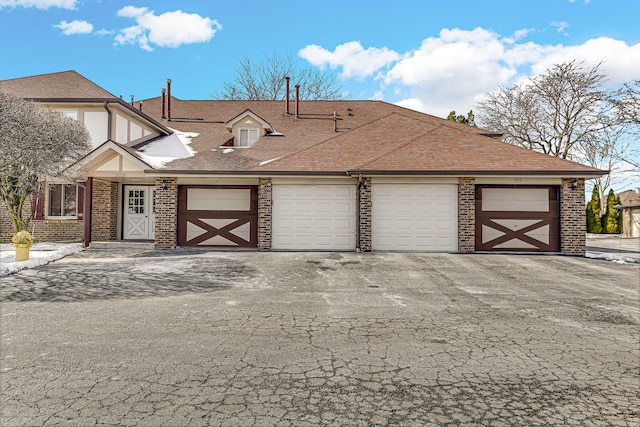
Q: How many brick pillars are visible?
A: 5